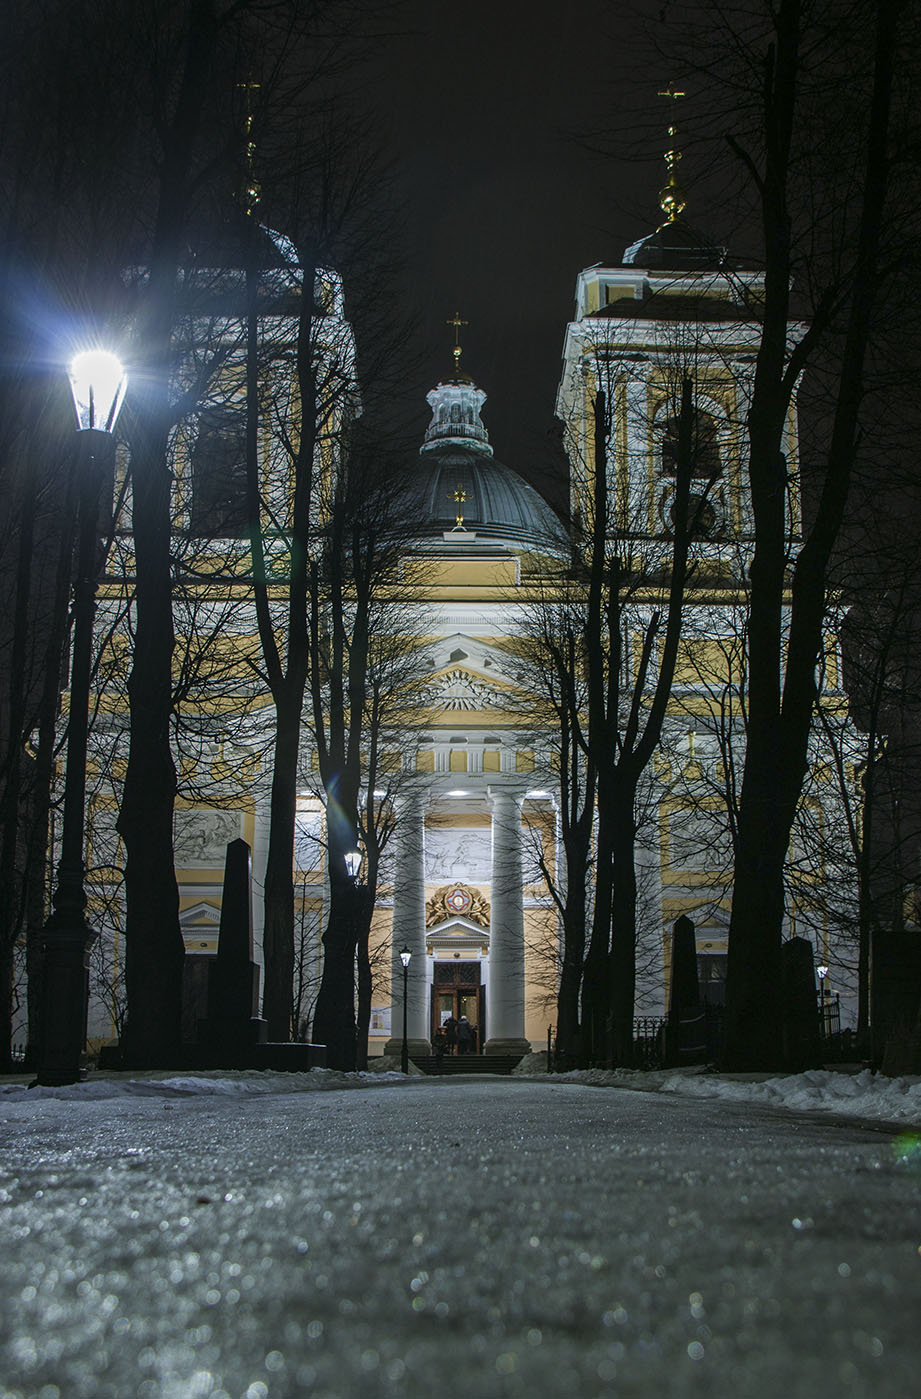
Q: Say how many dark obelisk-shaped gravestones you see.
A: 3